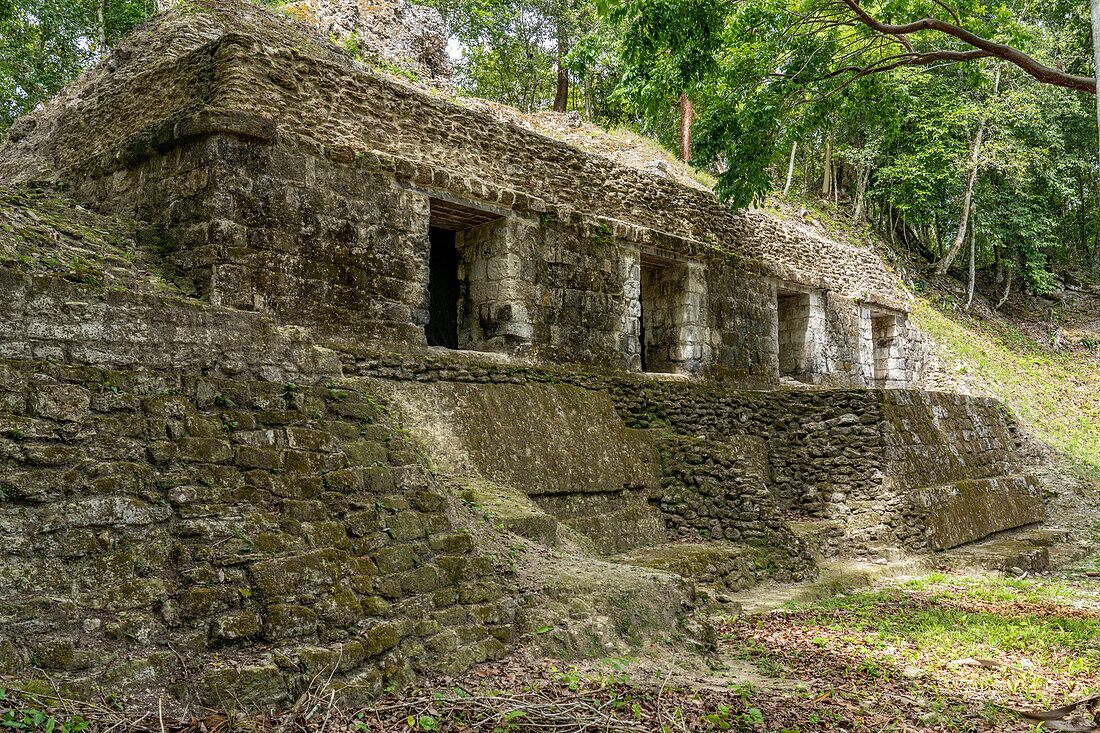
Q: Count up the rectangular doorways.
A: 4